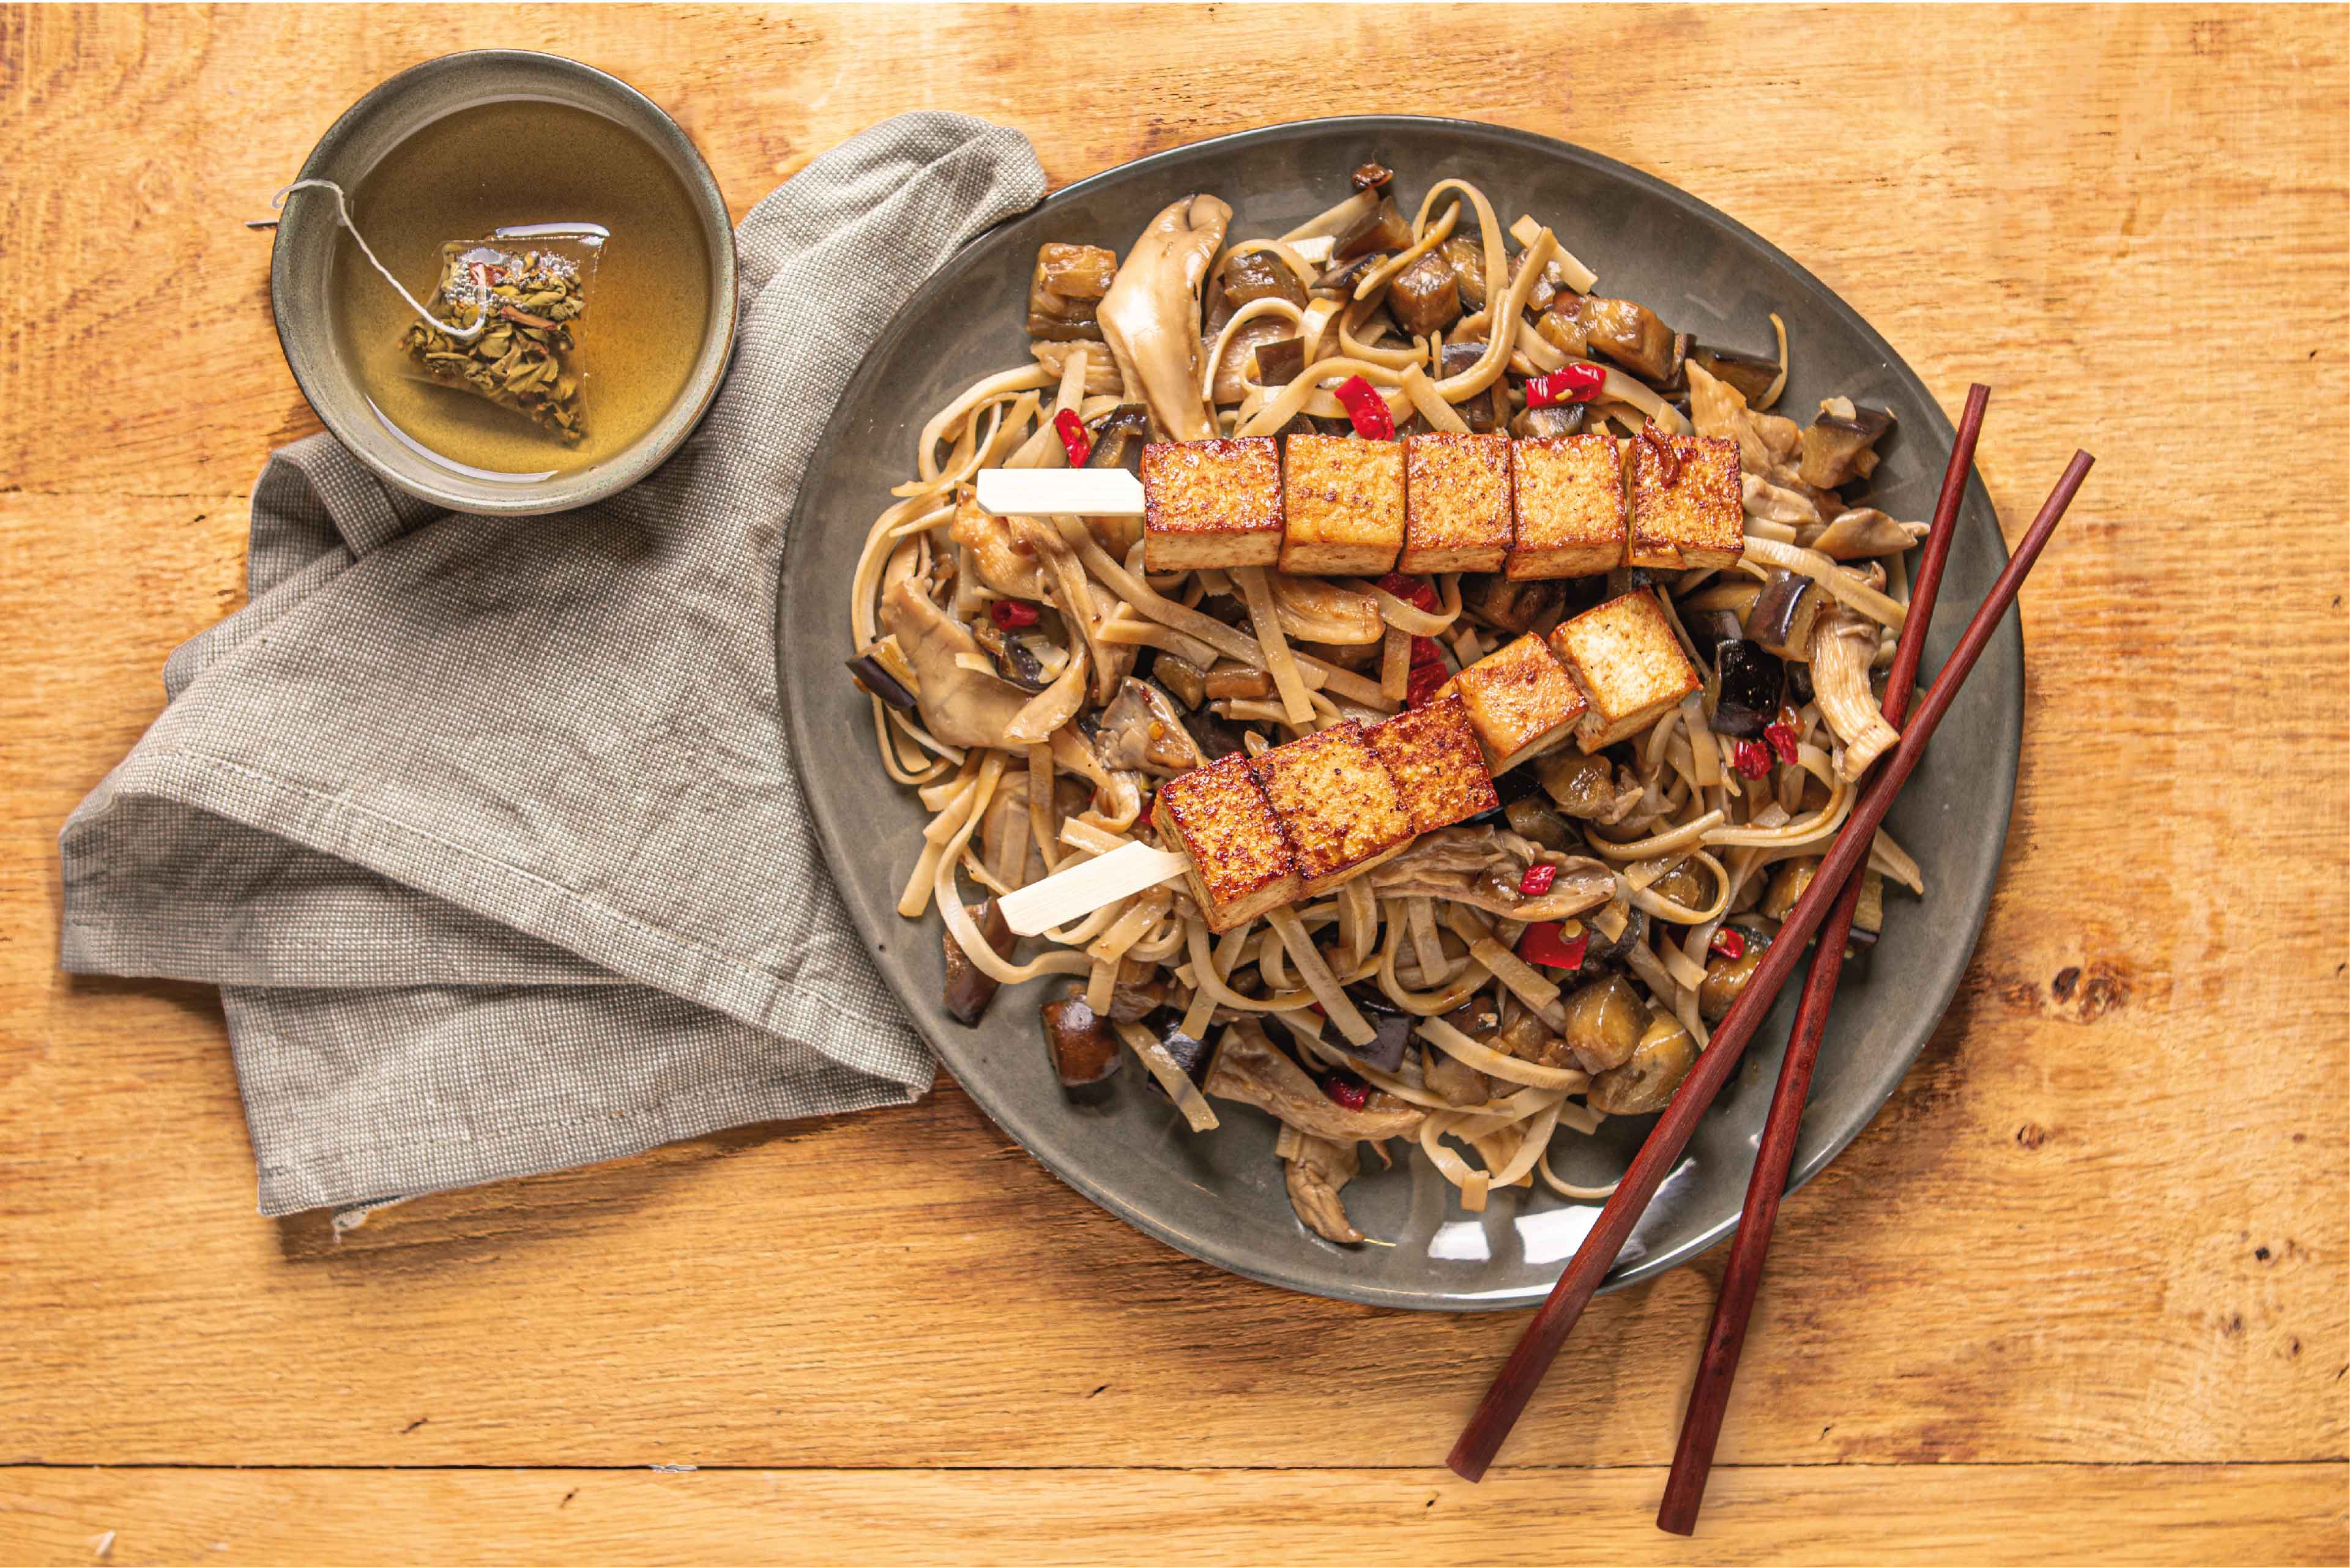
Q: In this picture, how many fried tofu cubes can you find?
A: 10